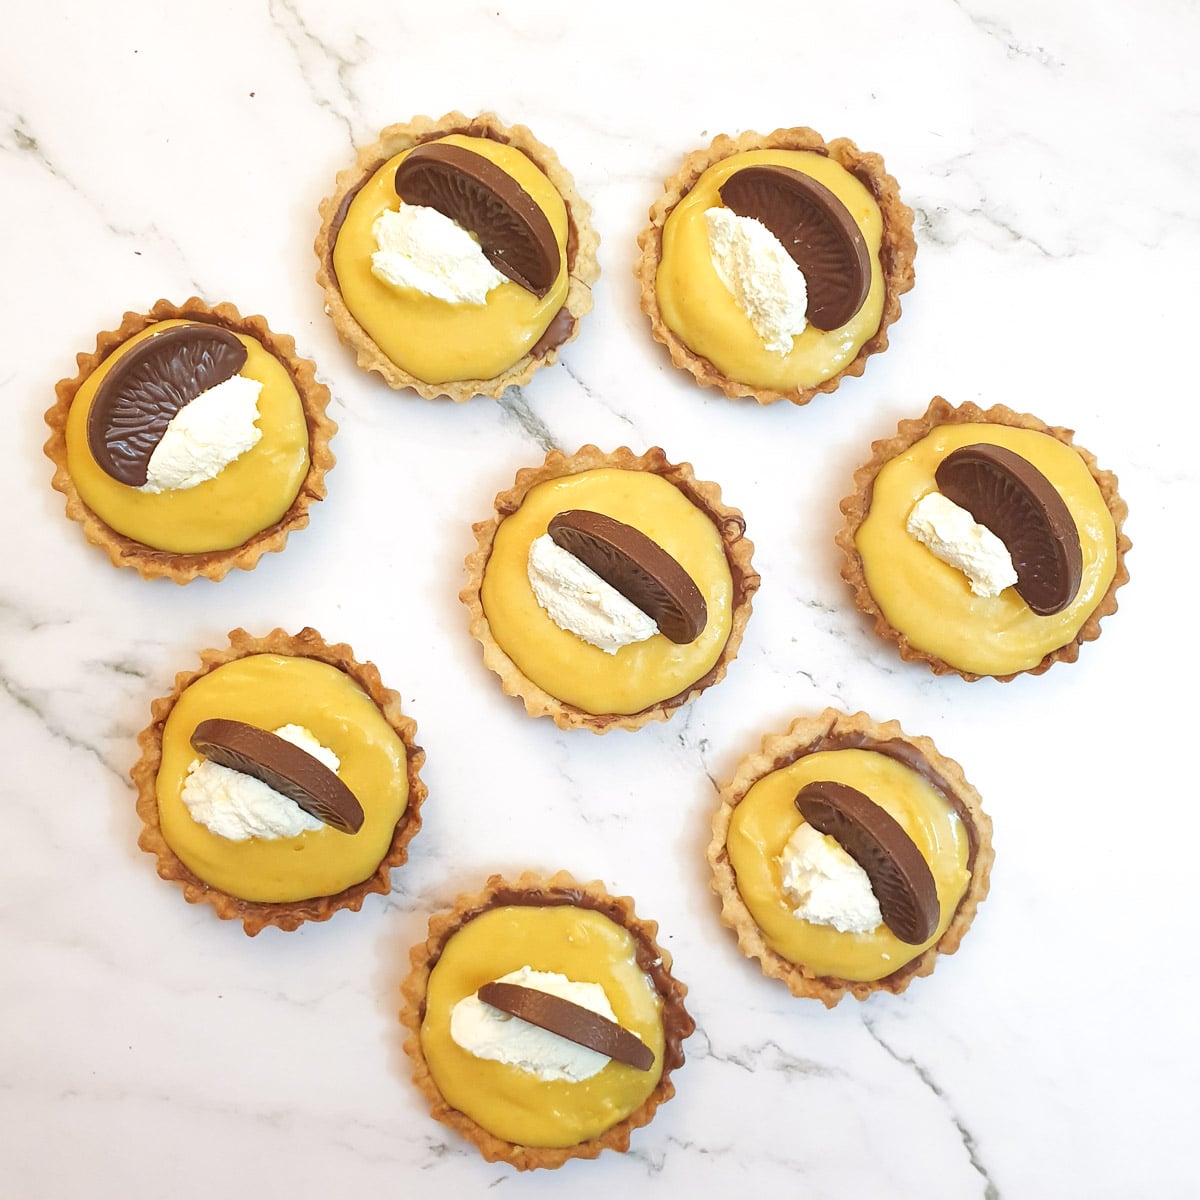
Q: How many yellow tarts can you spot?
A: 8